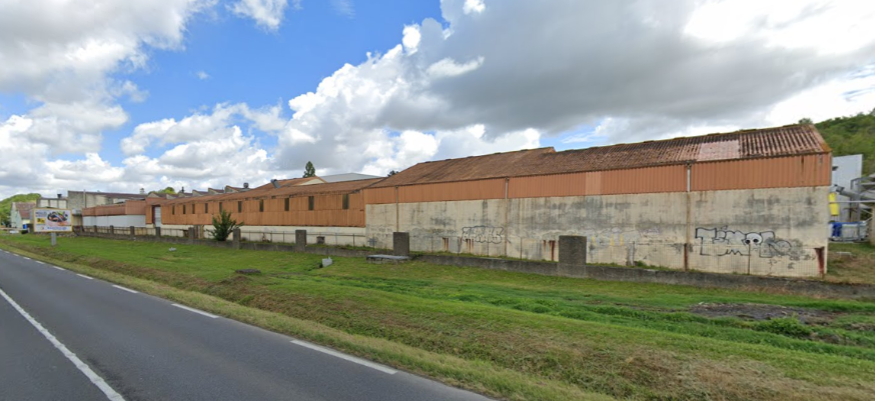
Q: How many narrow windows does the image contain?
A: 10